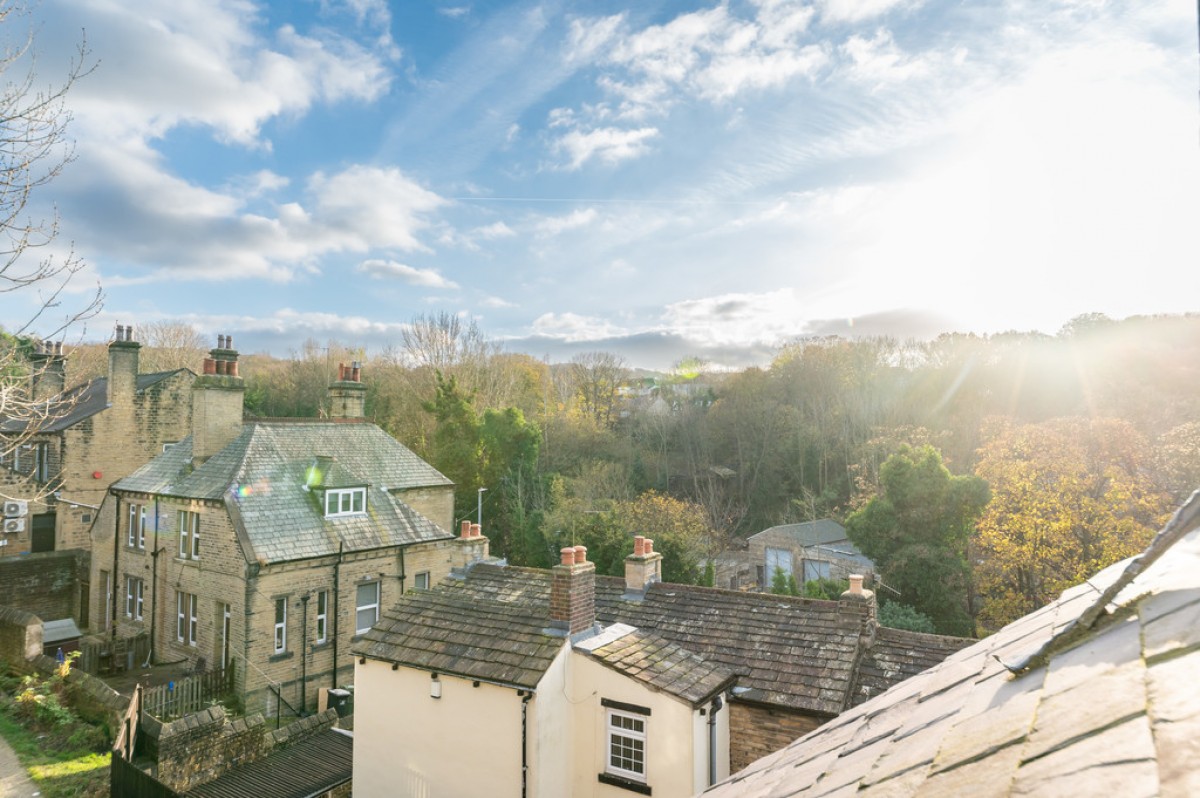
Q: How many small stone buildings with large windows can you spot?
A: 1